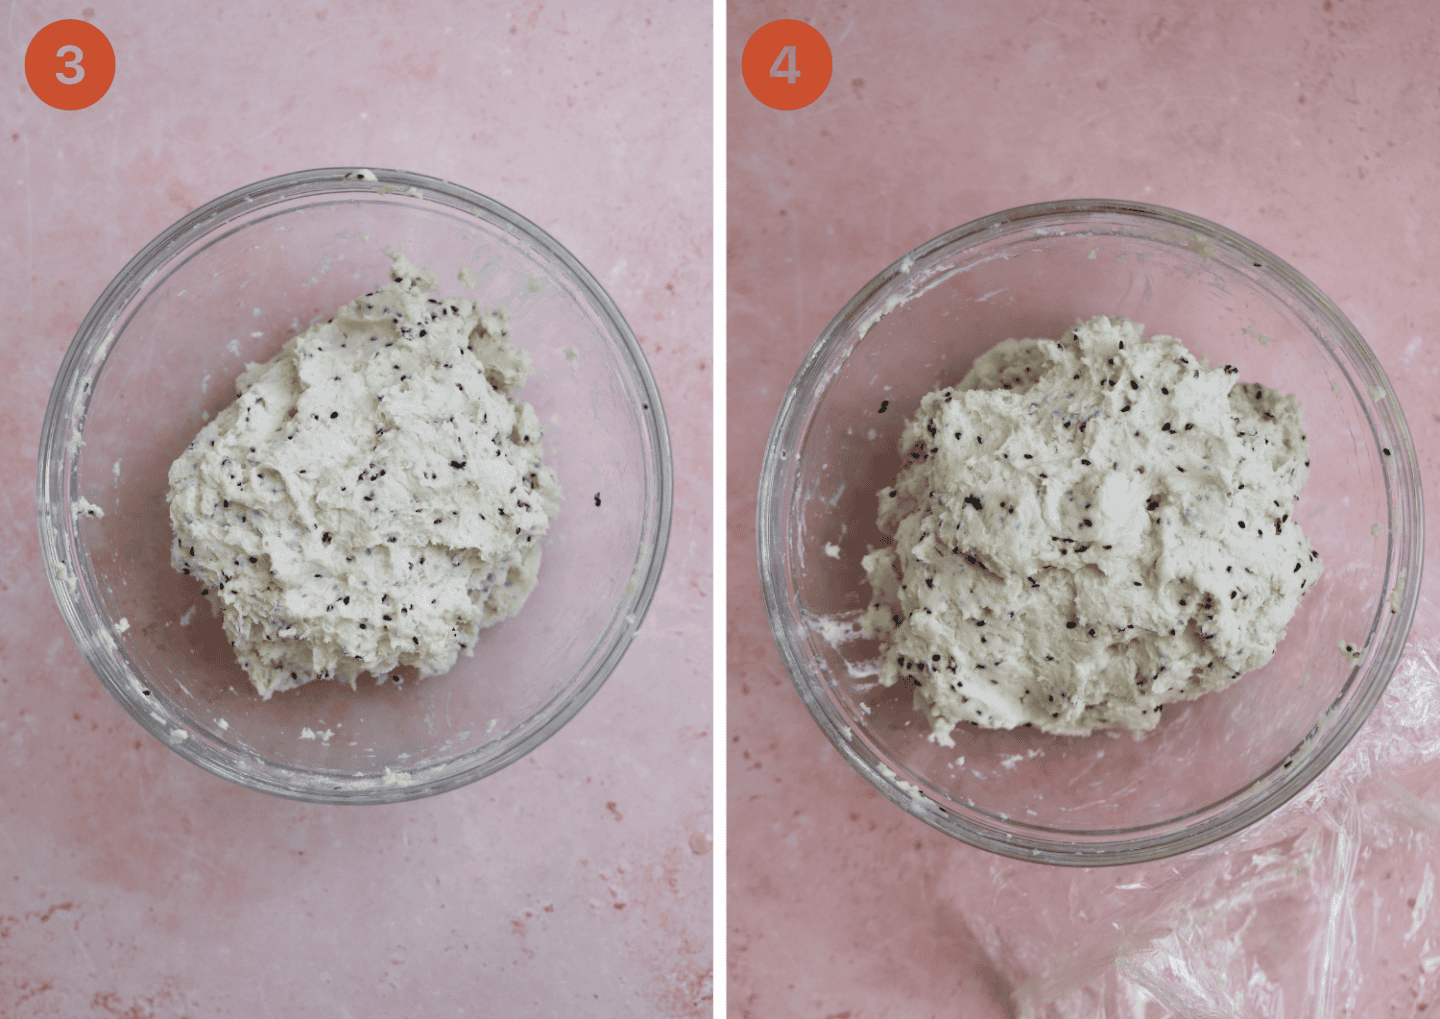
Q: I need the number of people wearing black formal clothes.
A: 0